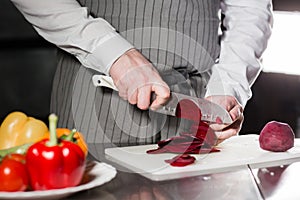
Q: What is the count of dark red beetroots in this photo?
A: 2